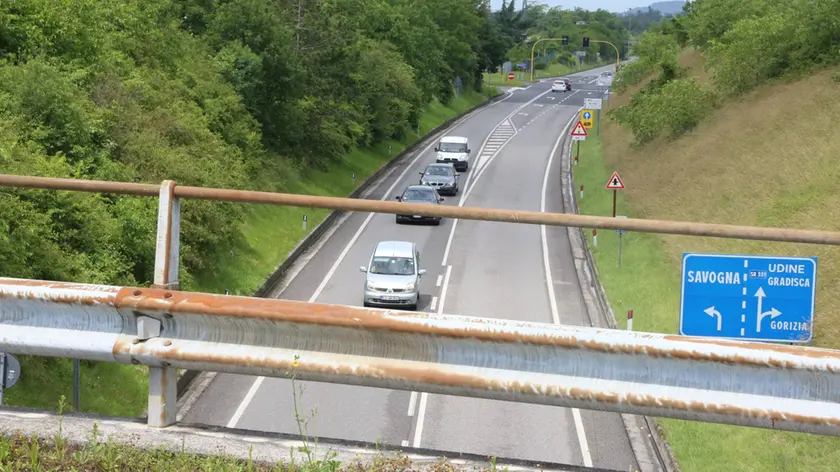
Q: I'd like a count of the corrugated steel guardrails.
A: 1